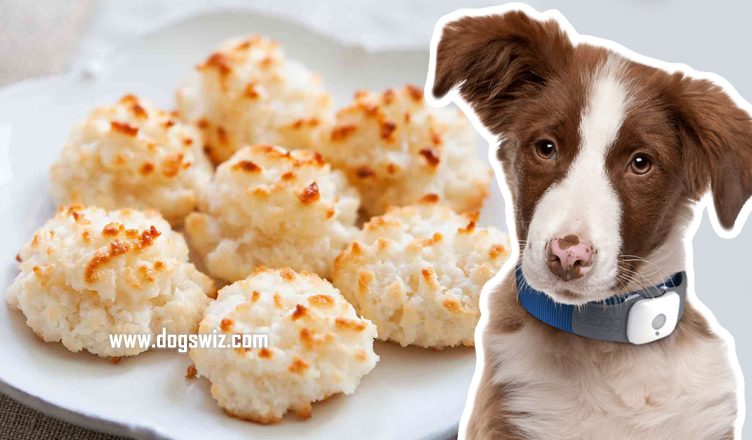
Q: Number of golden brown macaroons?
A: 7